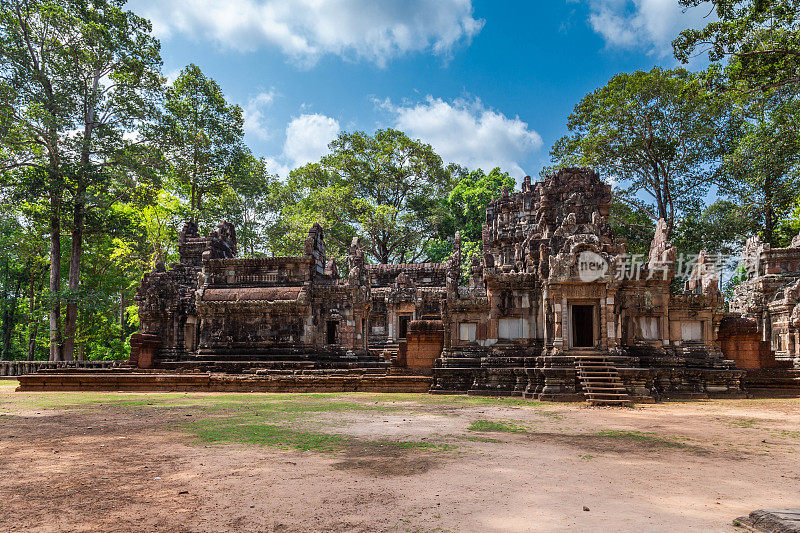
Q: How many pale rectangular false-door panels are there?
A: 4